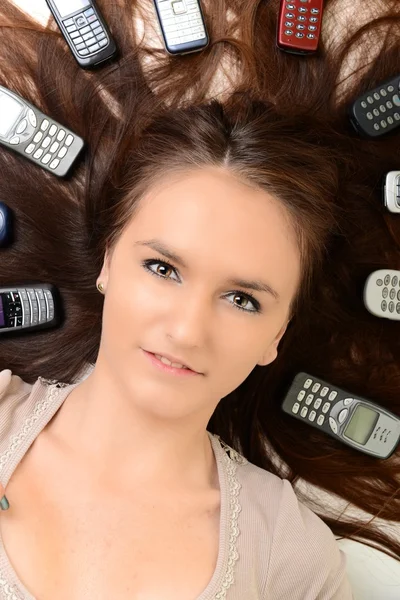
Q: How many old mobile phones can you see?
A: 10